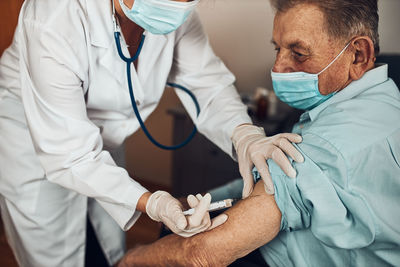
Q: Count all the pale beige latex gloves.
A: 2